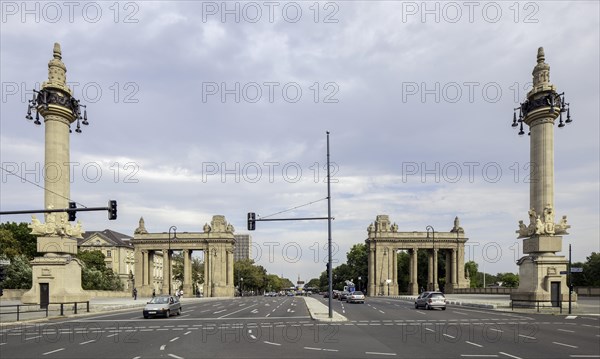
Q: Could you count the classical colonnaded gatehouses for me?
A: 2